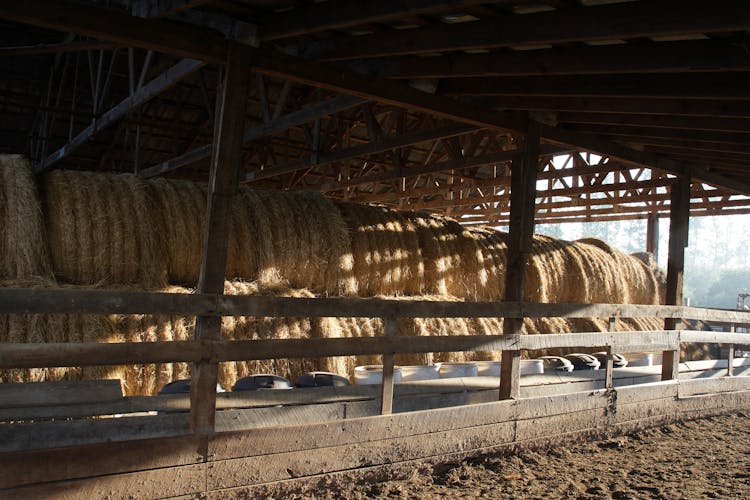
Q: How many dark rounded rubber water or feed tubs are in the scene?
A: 6